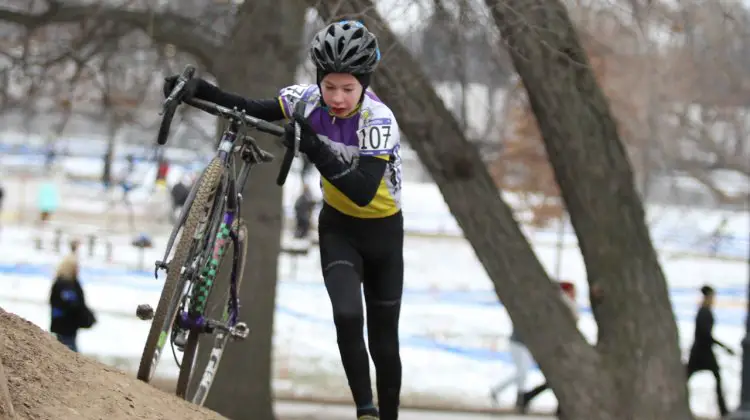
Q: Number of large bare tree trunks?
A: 3